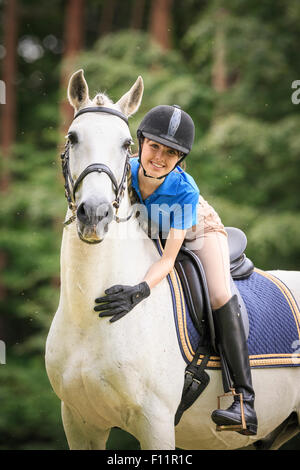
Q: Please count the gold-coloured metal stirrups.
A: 1